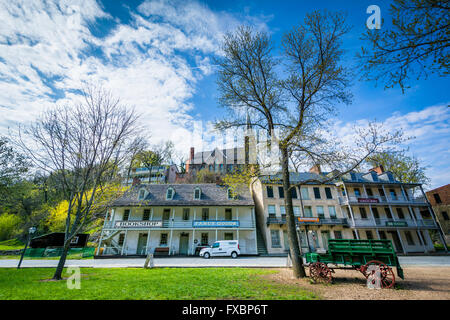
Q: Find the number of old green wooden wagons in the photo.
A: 1